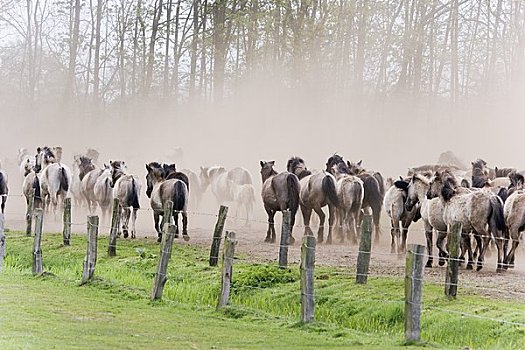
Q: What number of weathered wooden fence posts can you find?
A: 15